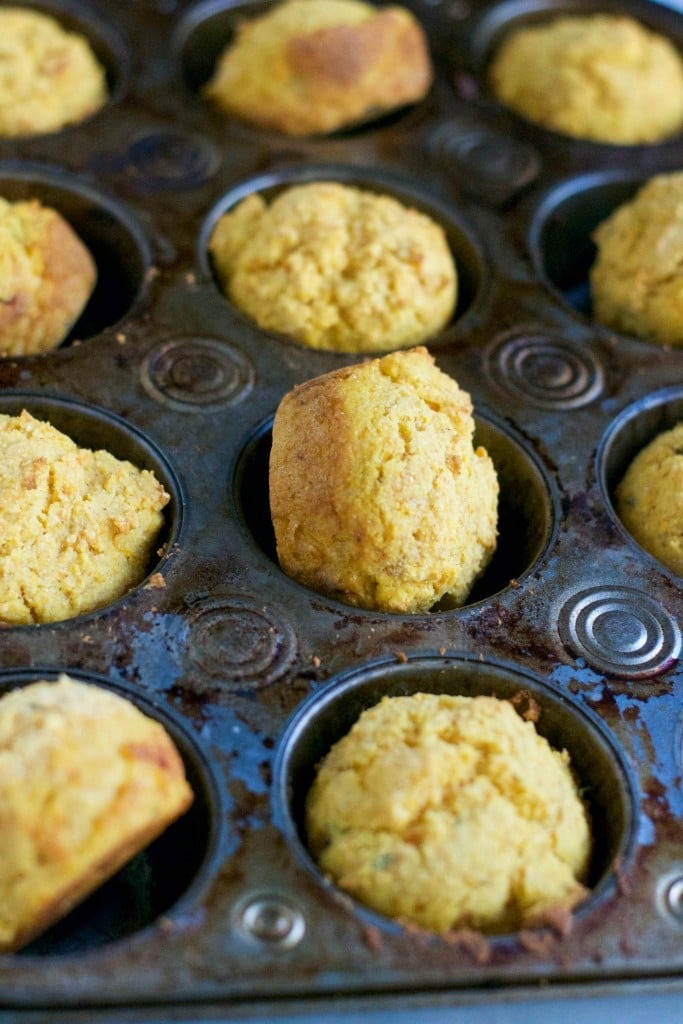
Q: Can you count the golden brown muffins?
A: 11